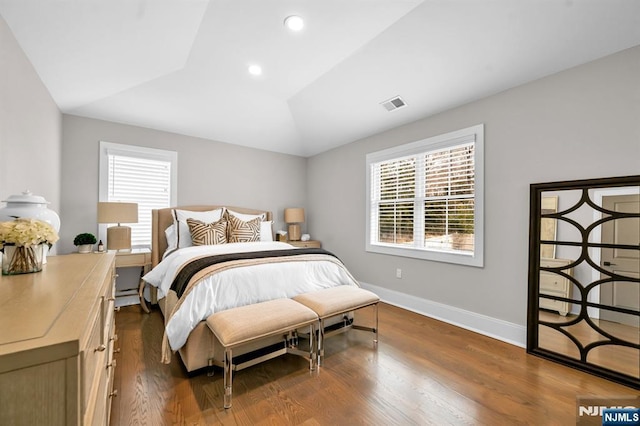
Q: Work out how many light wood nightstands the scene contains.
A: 2